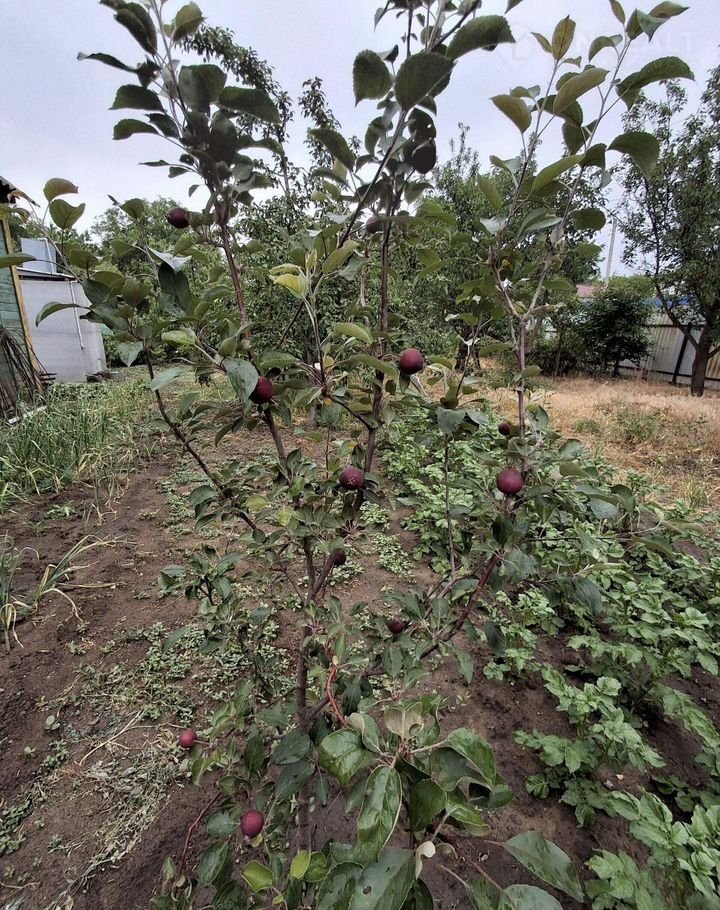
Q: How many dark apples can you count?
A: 12